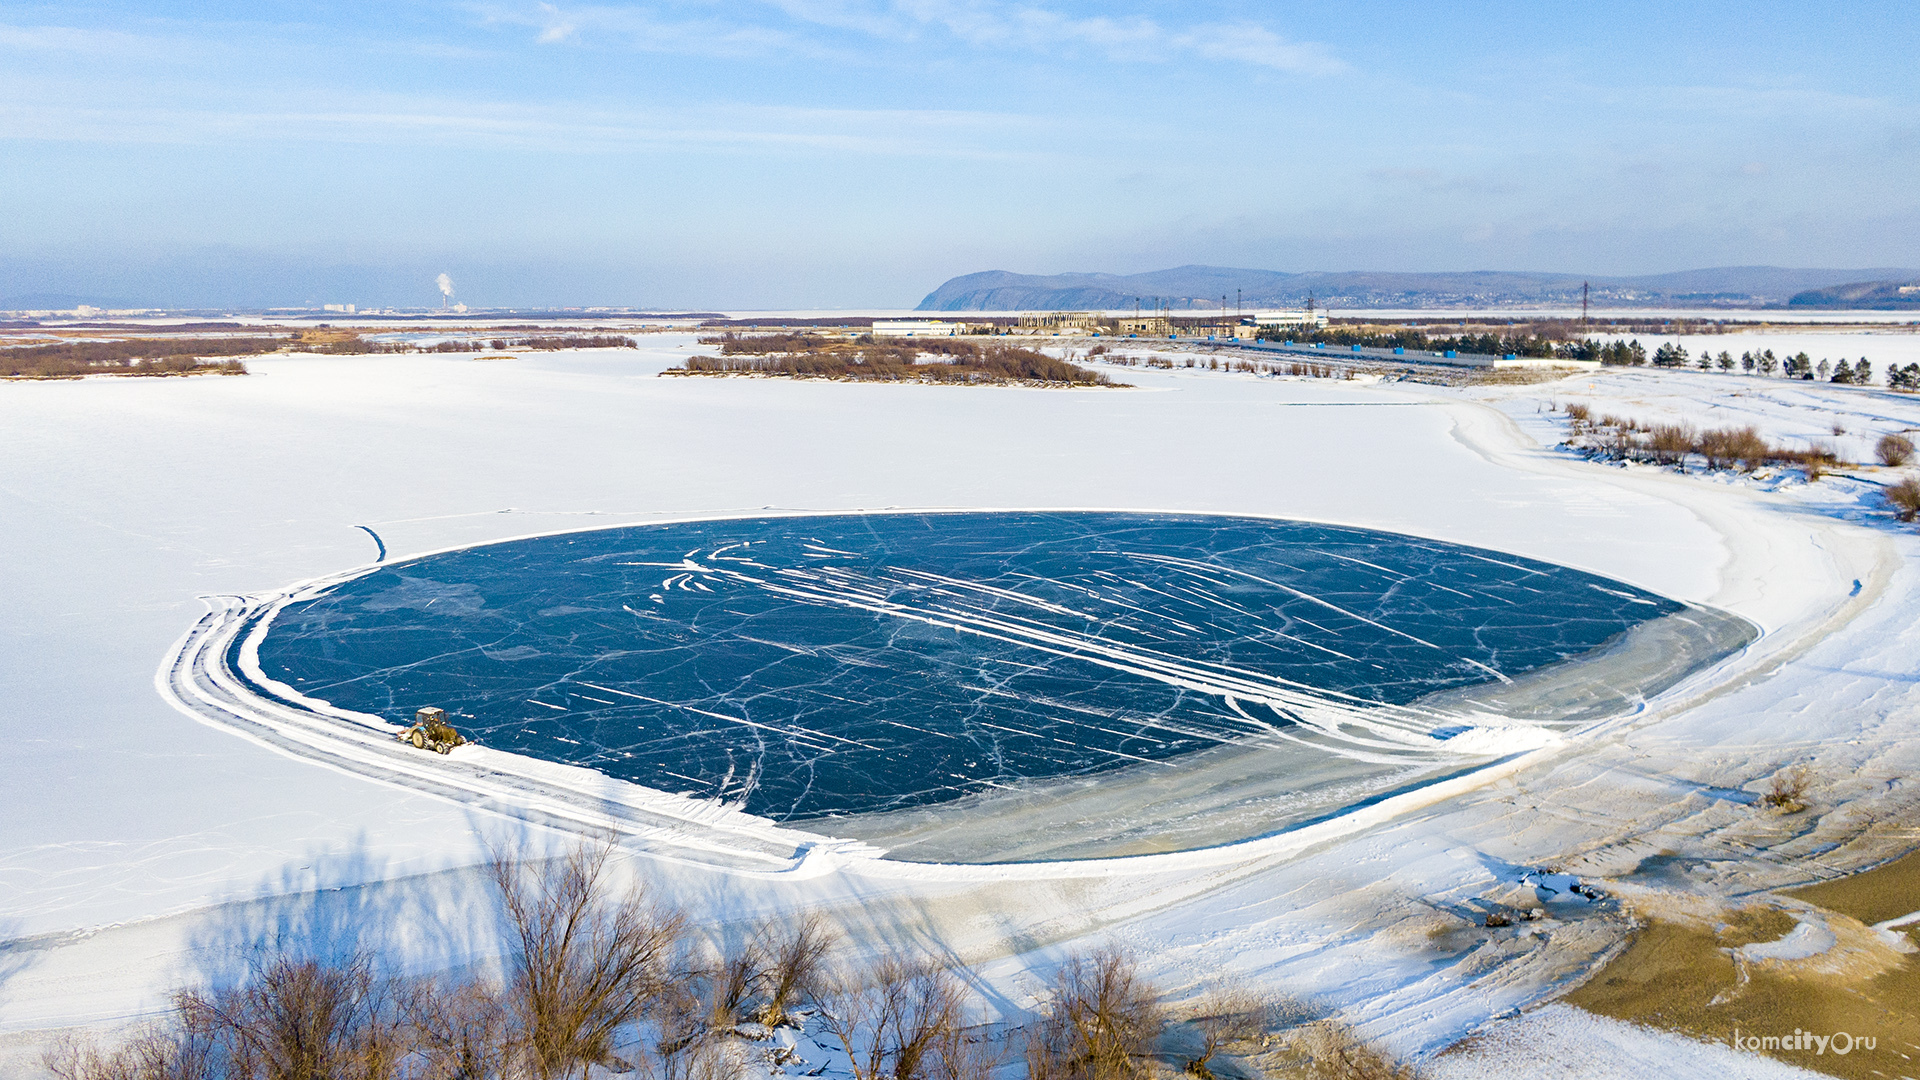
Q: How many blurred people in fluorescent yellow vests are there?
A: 0